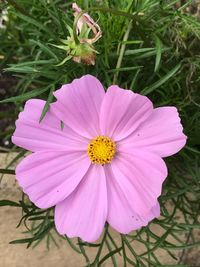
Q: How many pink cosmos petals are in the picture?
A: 8